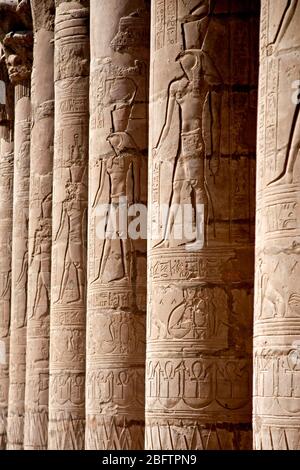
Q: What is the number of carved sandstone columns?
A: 7